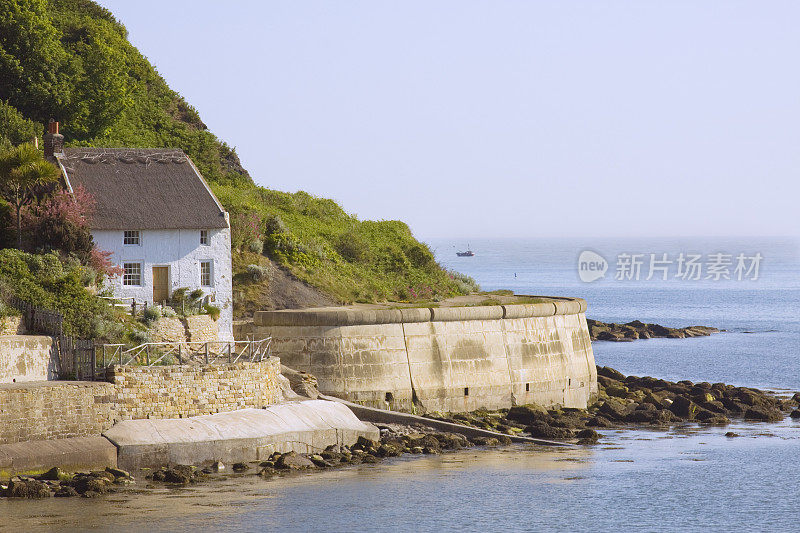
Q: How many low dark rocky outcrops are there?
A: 2